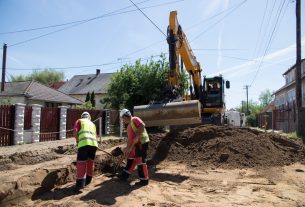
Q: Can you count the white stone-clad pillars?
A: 4